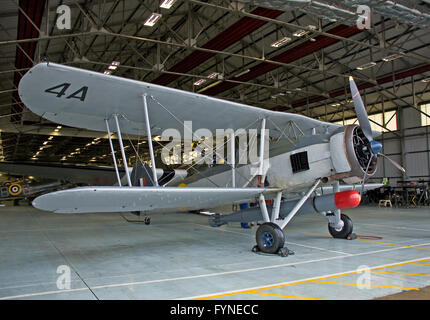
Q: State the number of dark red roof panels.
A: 4